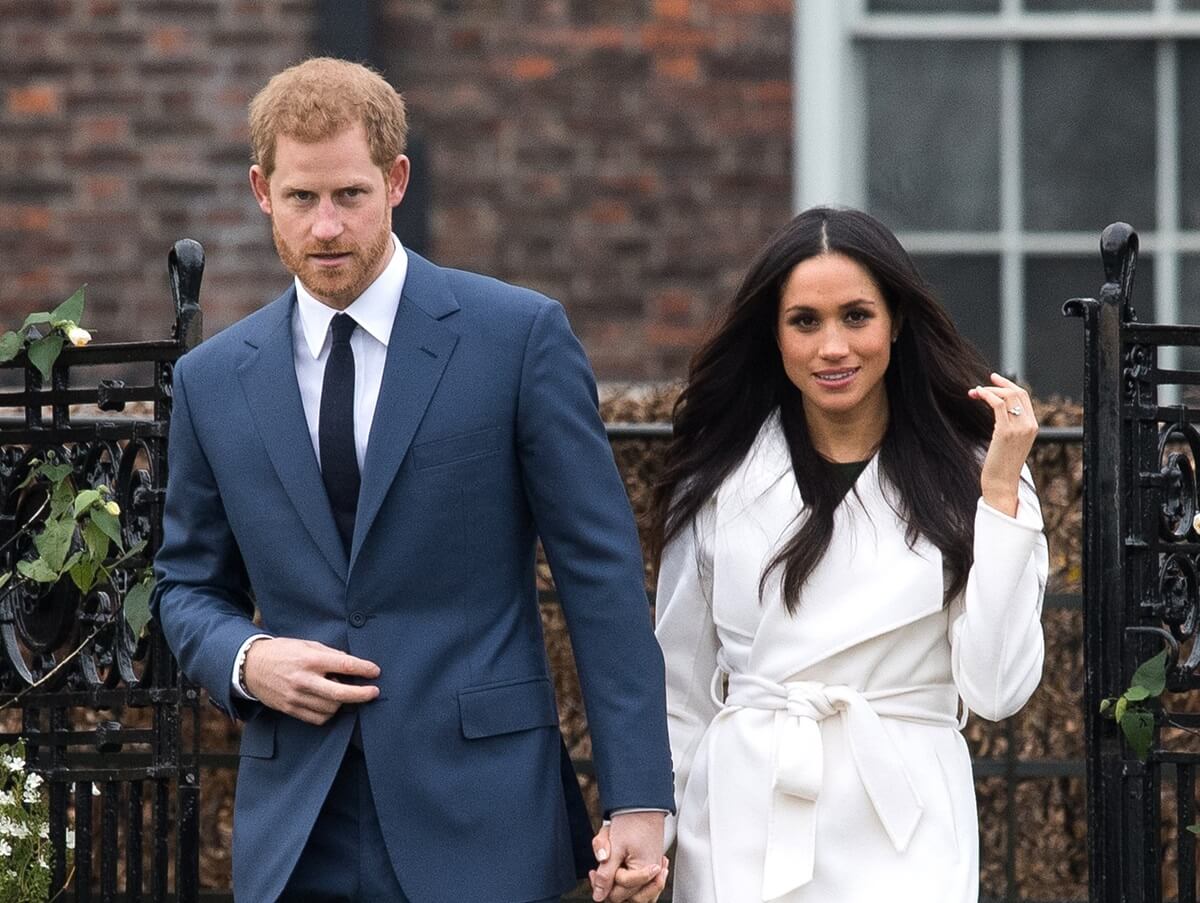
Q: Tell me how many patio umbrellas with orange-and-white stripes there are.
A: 0